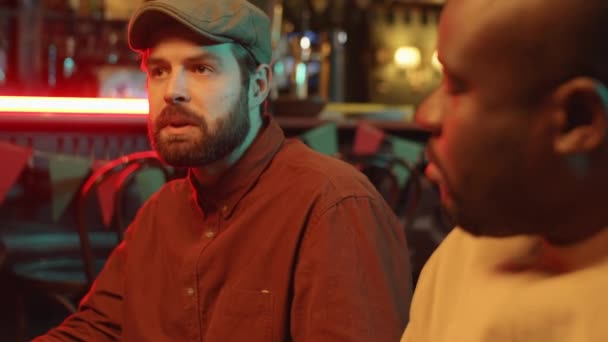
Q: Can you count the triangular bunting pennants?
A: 7